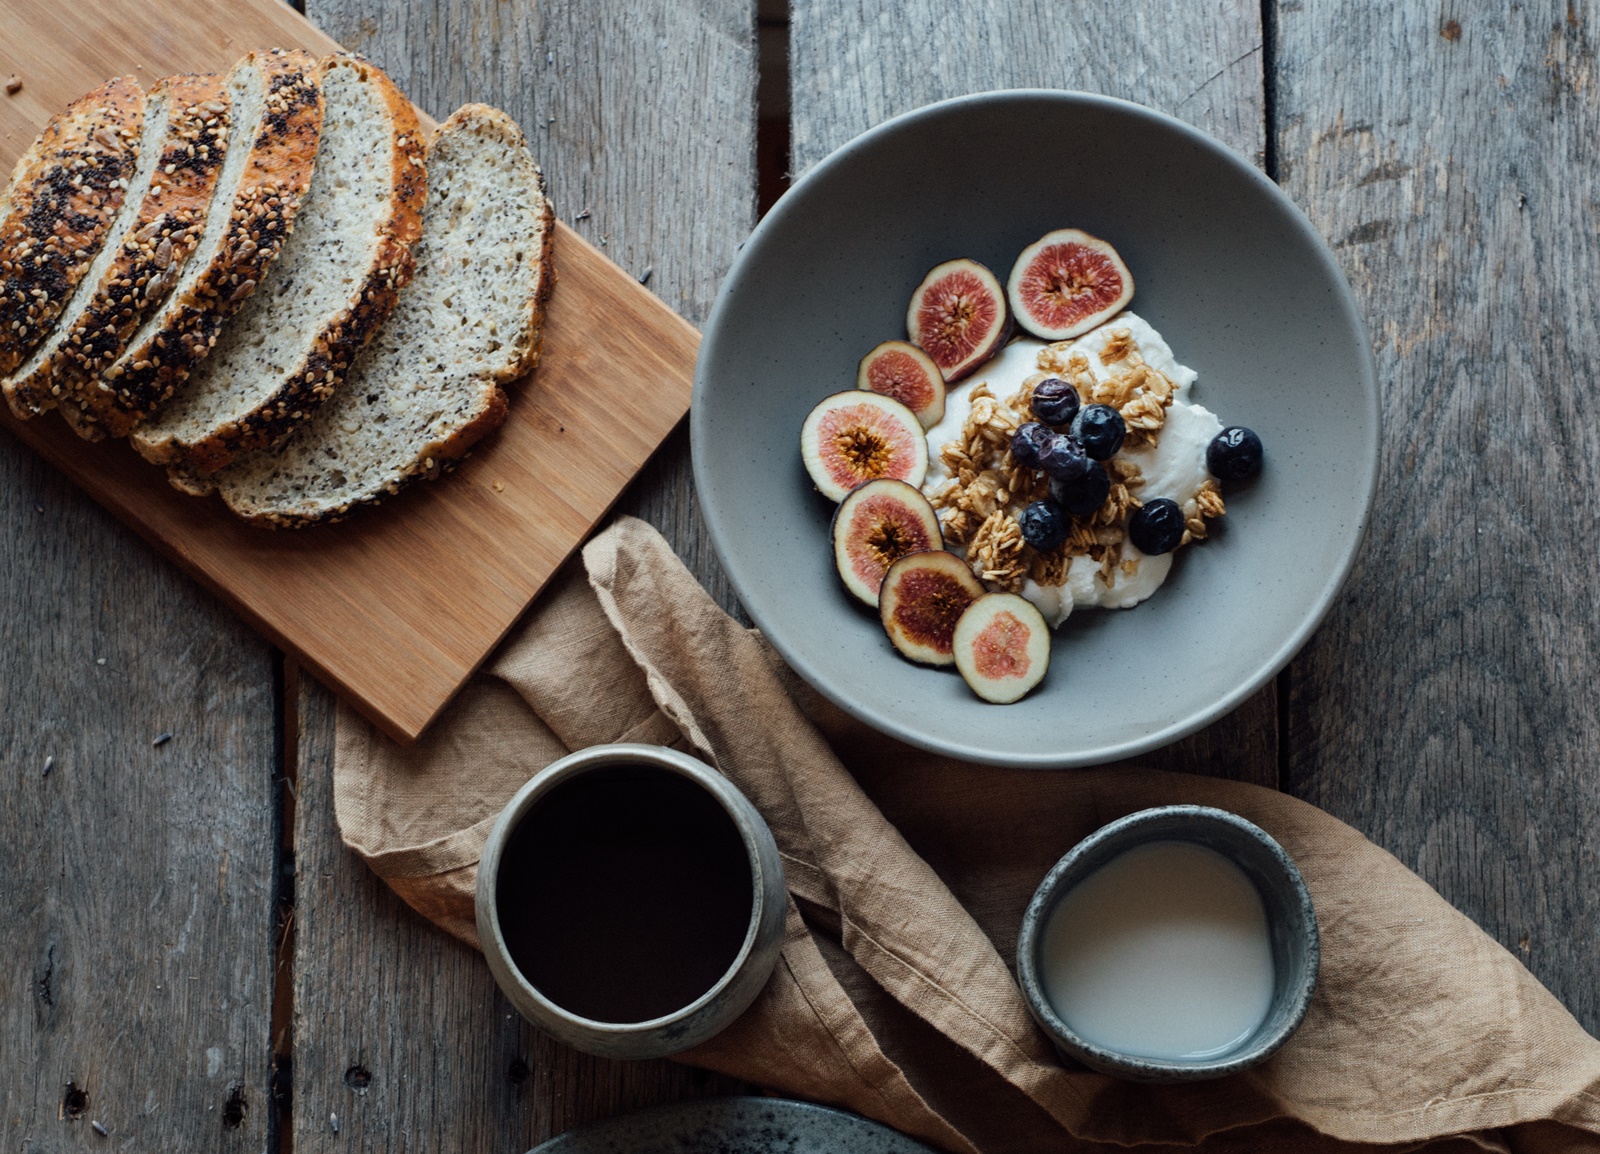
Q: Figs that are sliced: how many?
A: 7